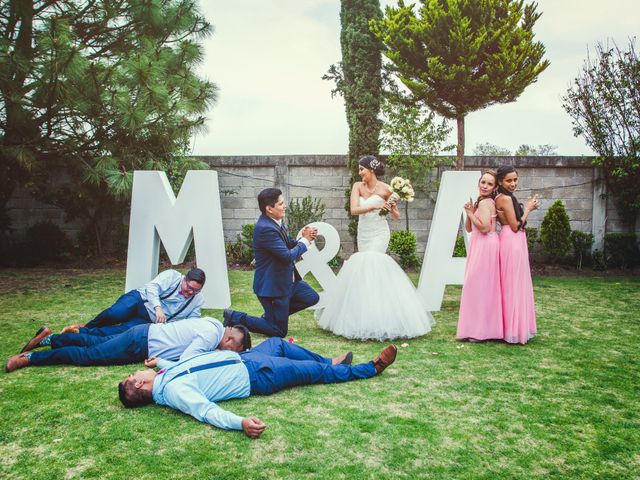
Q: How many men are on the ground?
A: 3